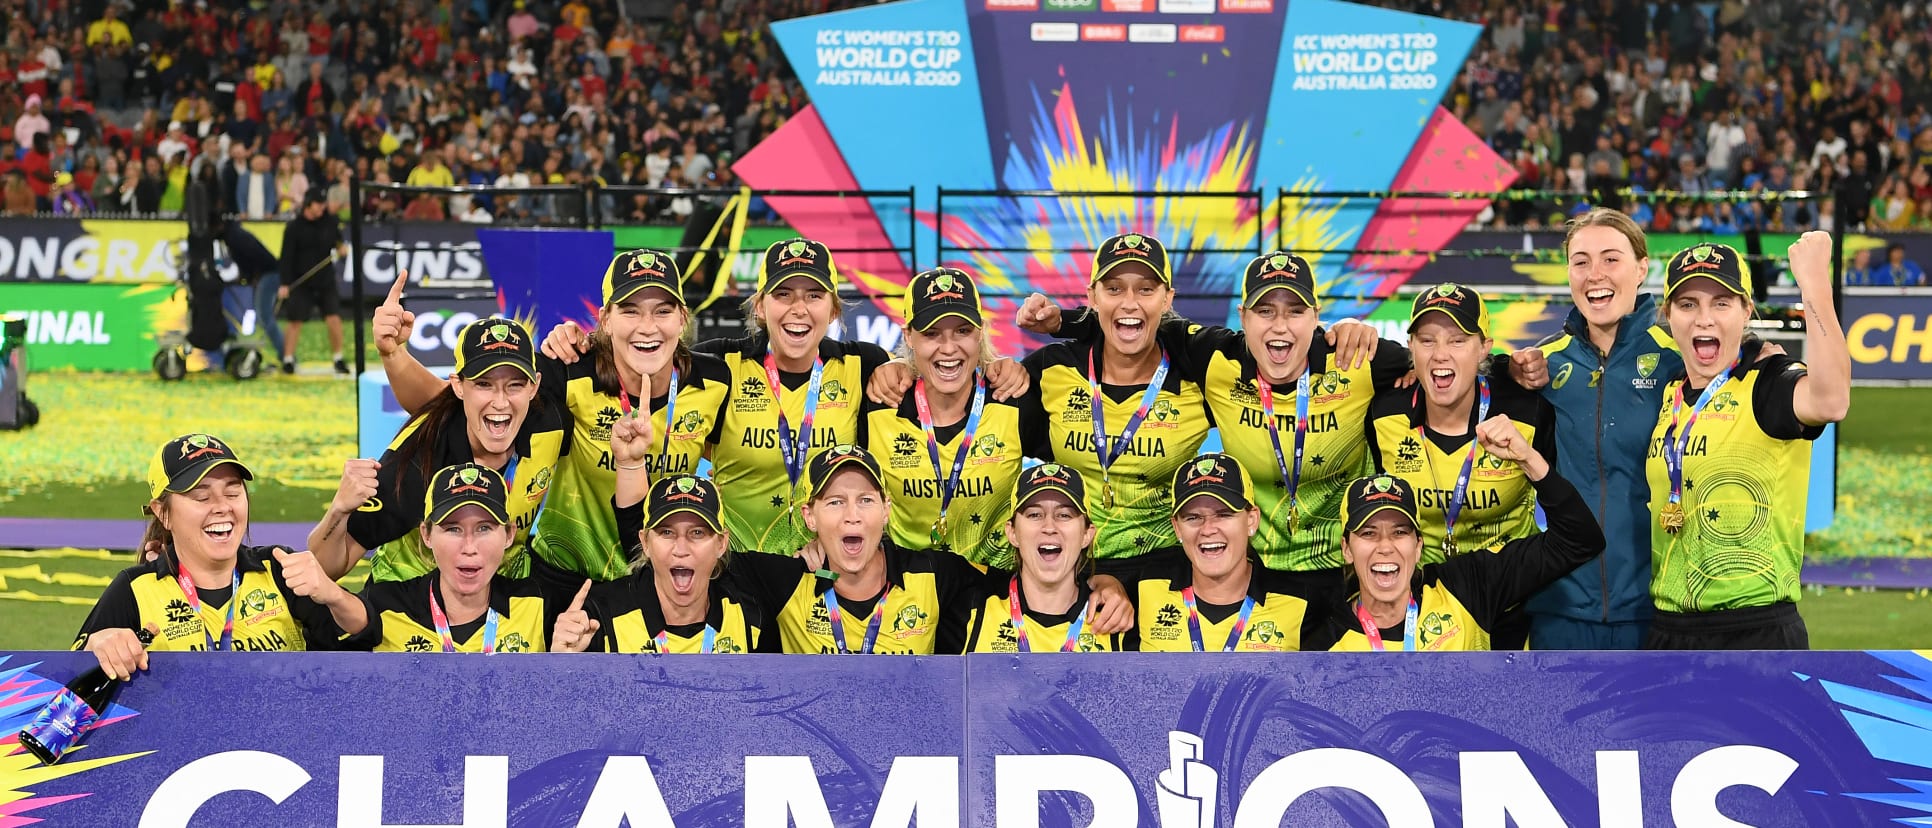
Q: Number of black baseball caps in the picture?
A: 15